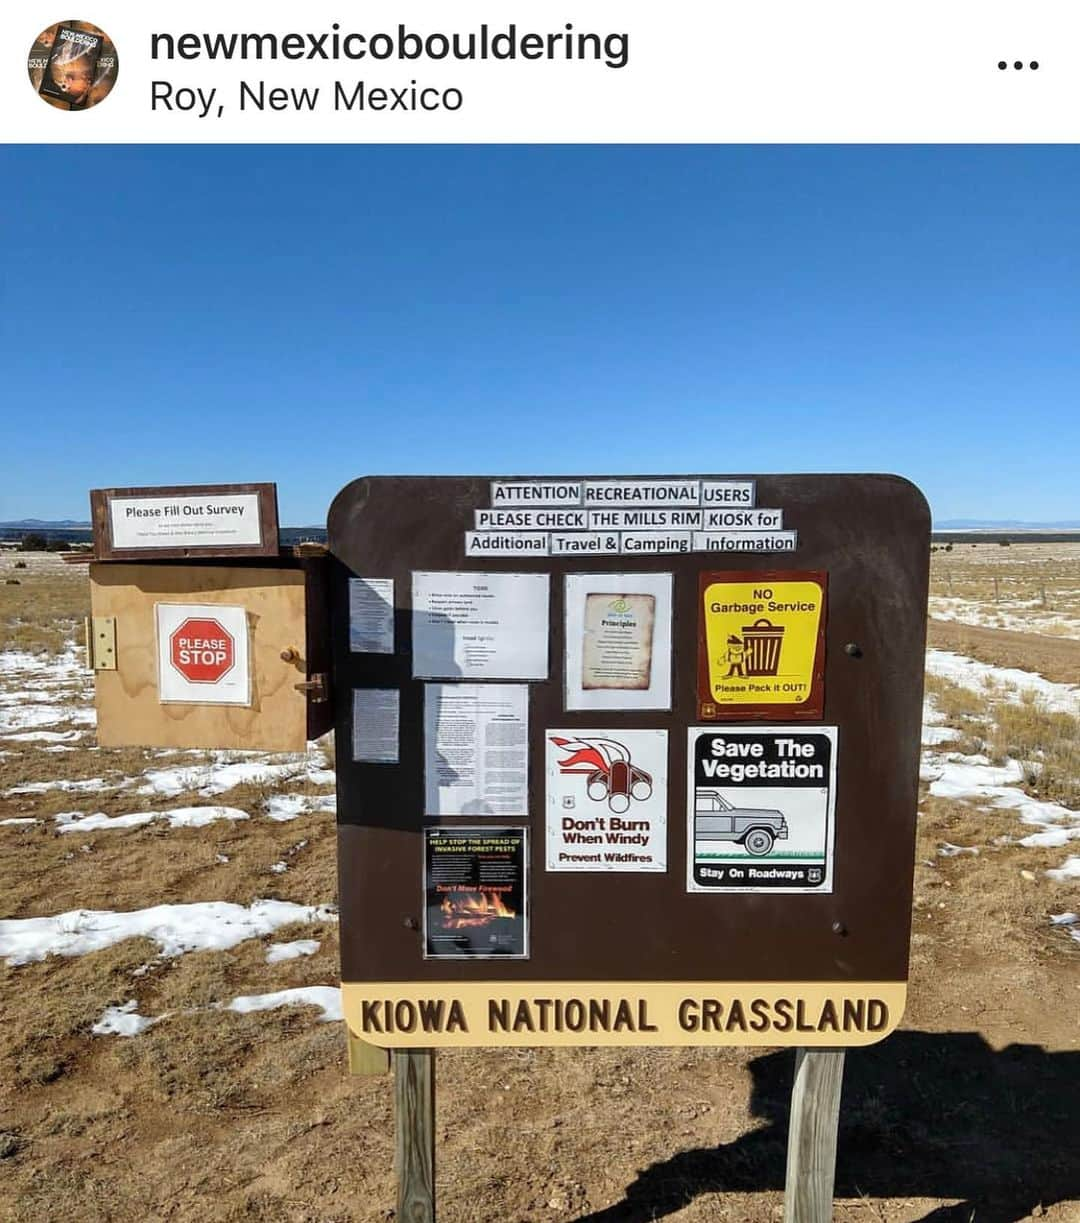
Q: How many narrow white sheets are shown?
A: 2